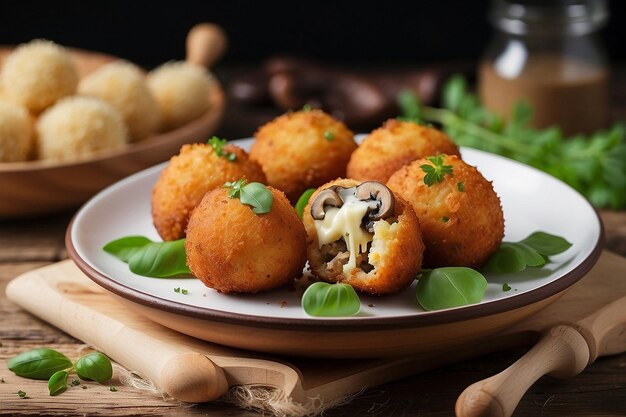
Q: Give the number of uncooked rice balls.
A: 5